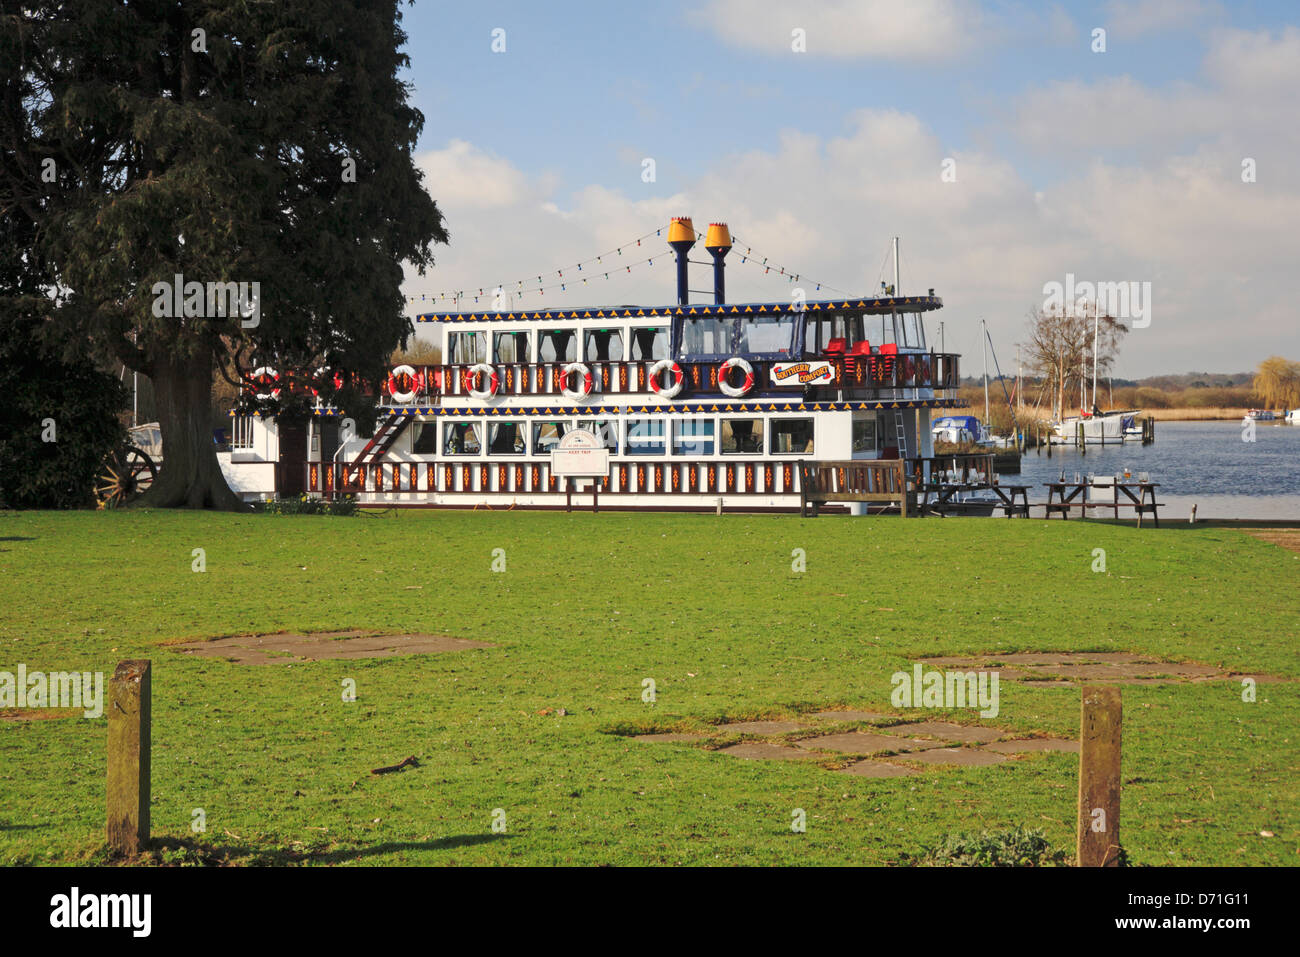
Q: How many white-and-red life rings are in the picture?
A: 7